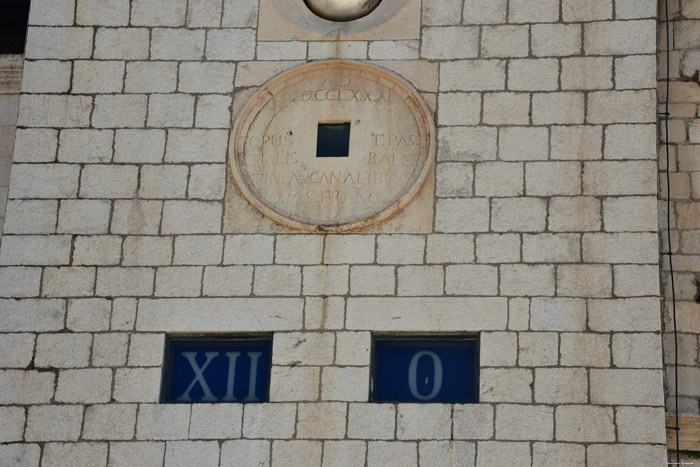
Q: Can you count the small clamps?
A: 3